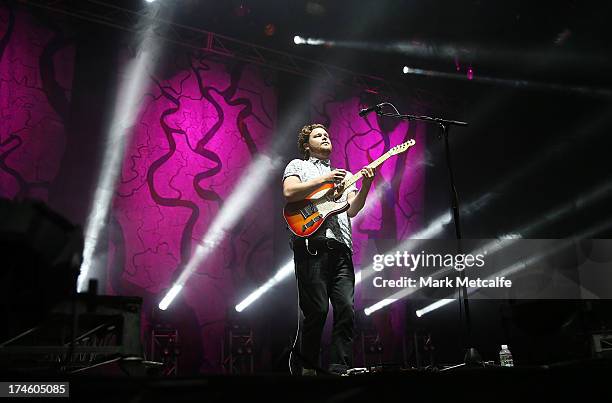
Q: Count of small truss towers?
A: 4